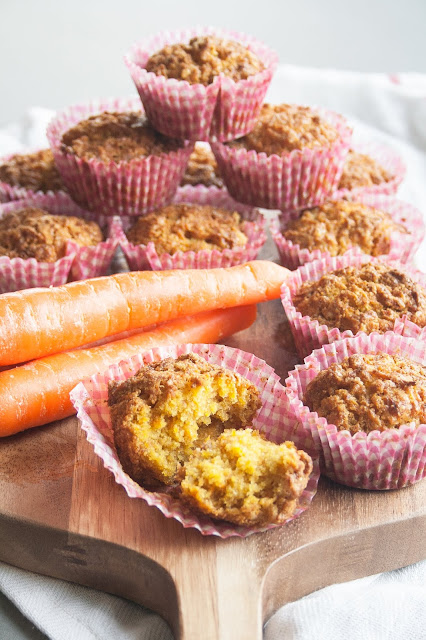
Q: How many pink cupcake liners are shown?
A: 12